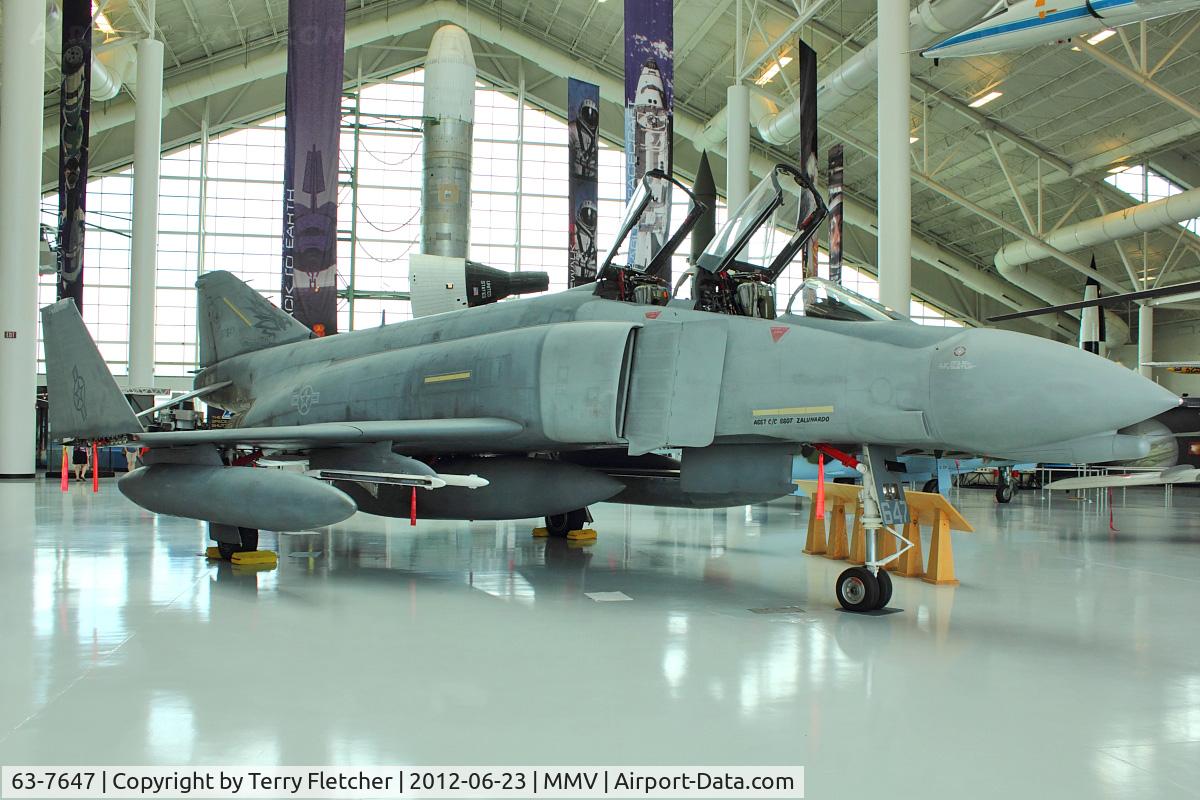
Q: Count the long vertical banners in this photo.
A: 6